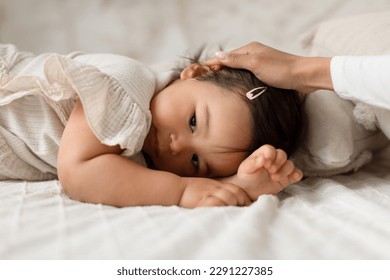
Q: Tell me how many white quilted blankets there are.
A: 1